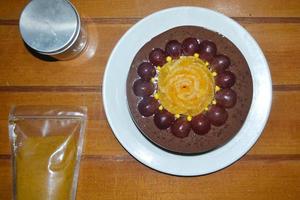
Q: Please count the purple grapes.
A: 14